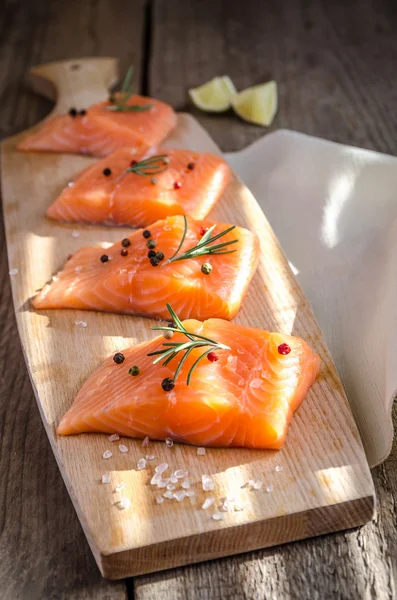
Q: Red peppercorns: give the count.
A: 5